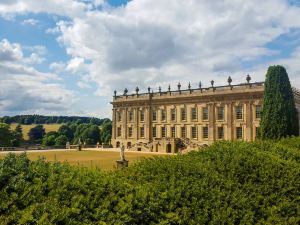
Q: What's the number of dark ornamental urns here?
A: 12